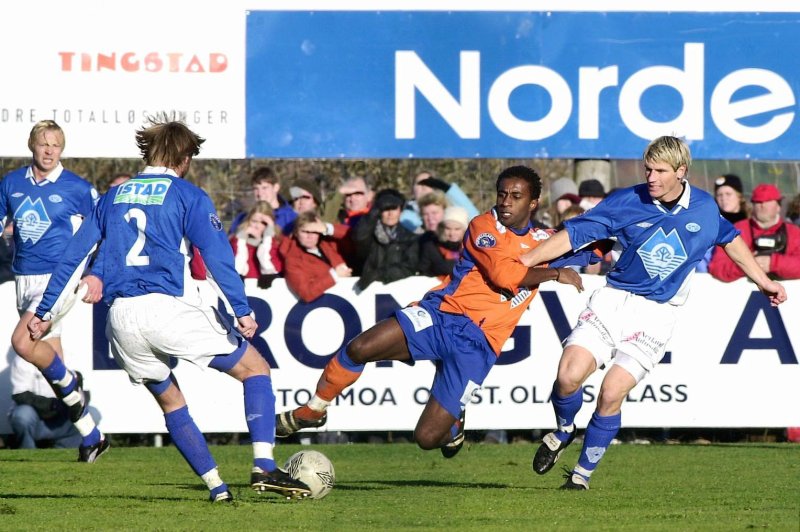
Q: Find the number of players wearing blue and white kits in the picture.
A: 3